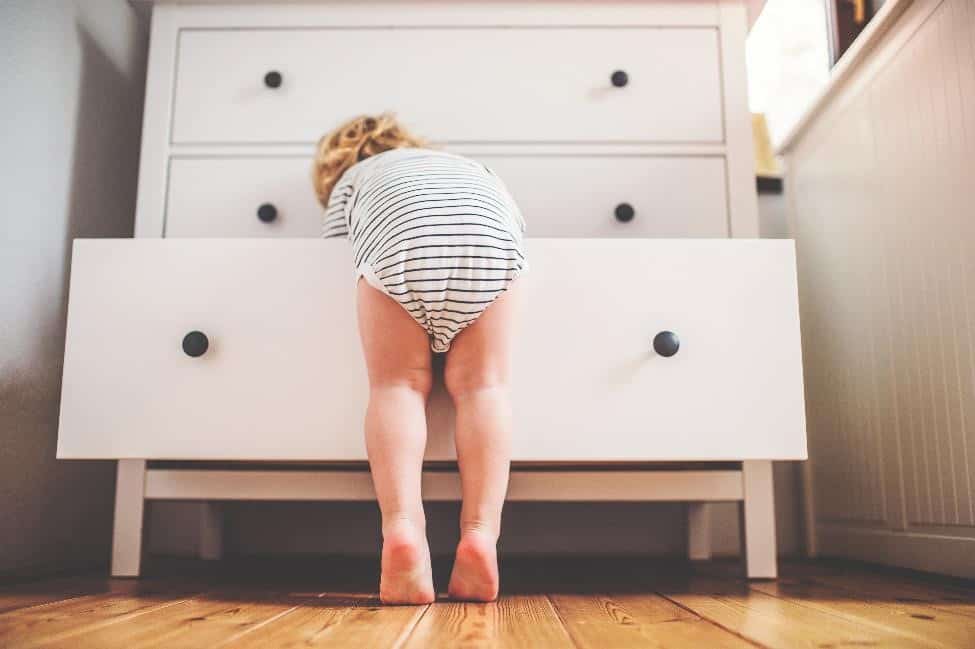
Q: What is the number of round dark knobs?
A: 6